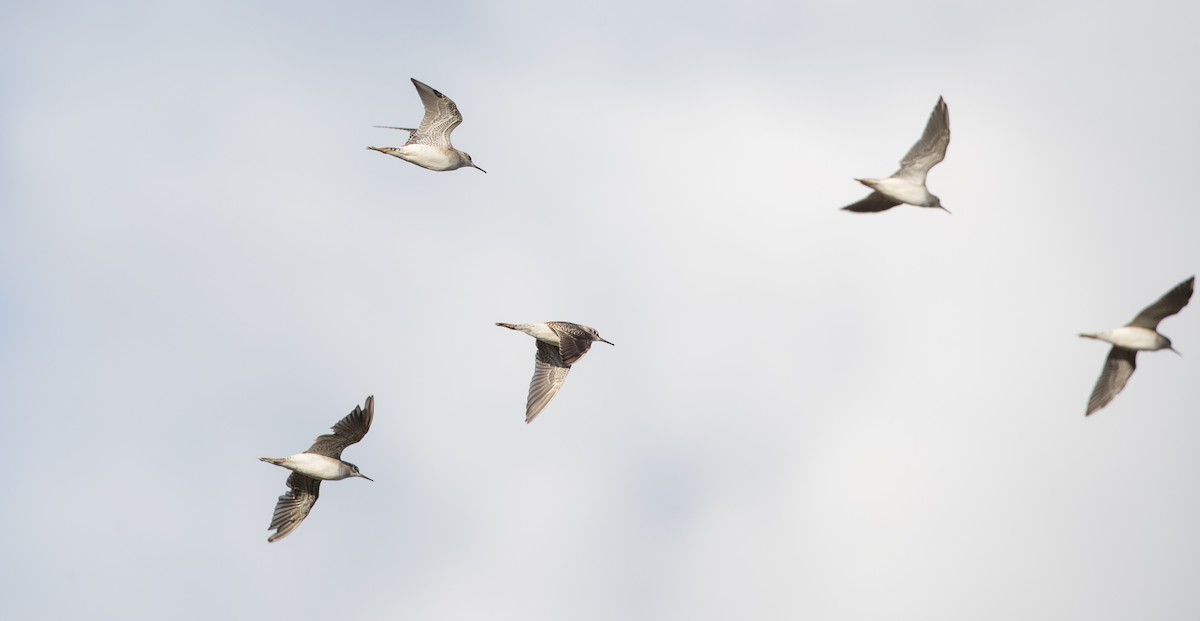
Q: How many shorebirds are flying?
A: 5